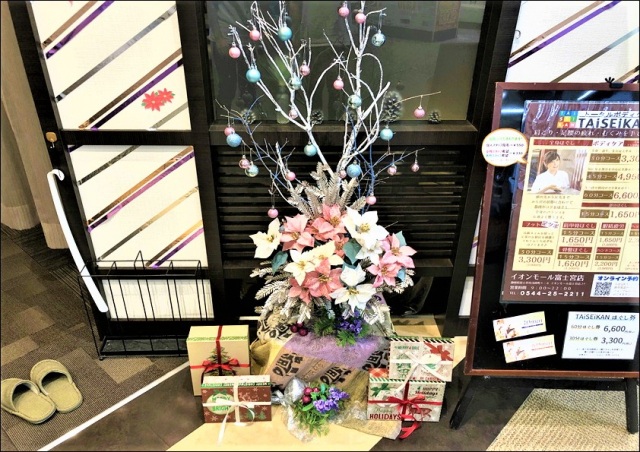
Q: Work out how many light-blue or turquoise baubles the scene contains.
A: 10